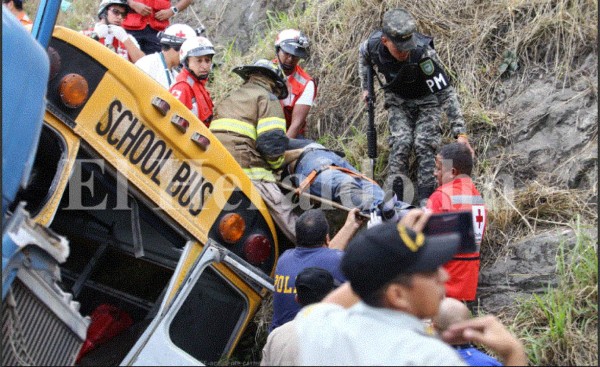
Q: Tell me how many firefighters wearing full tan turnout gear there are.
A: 1